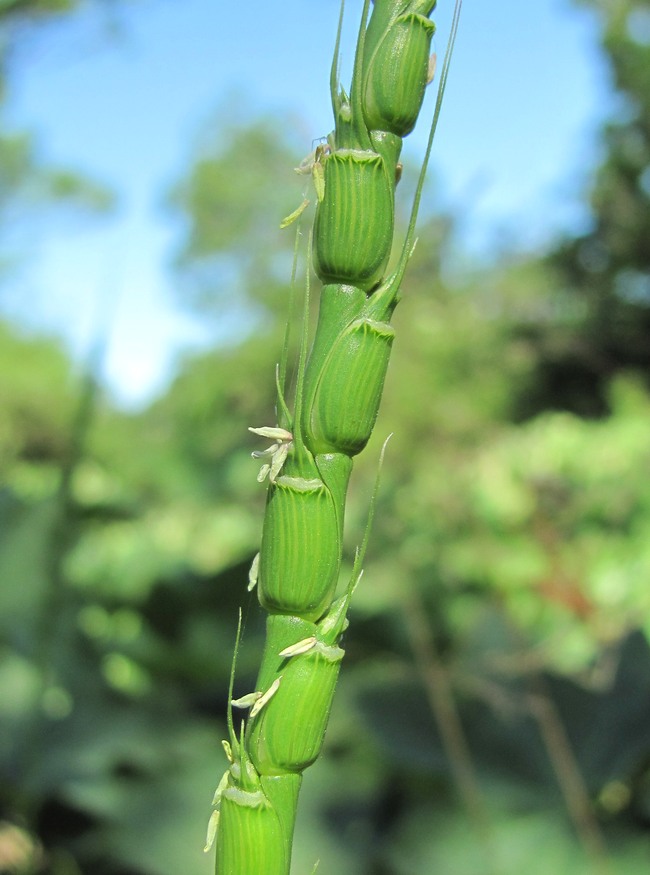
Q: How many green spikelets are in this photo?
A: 6